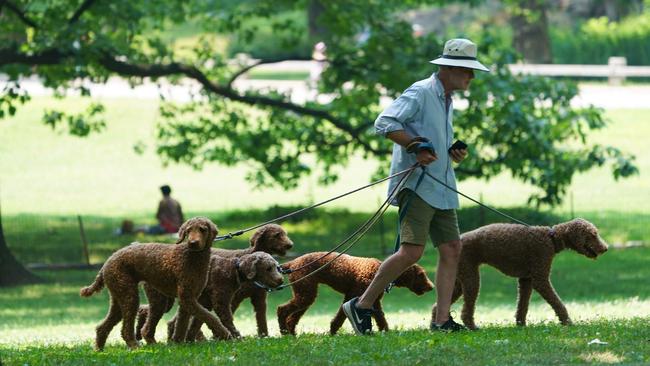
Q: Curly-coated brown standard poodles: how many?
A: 5